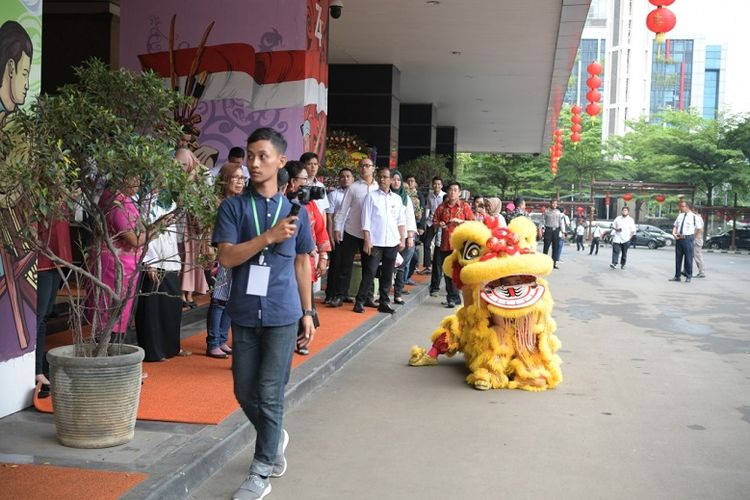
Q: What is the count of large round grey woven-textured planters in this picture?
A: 1